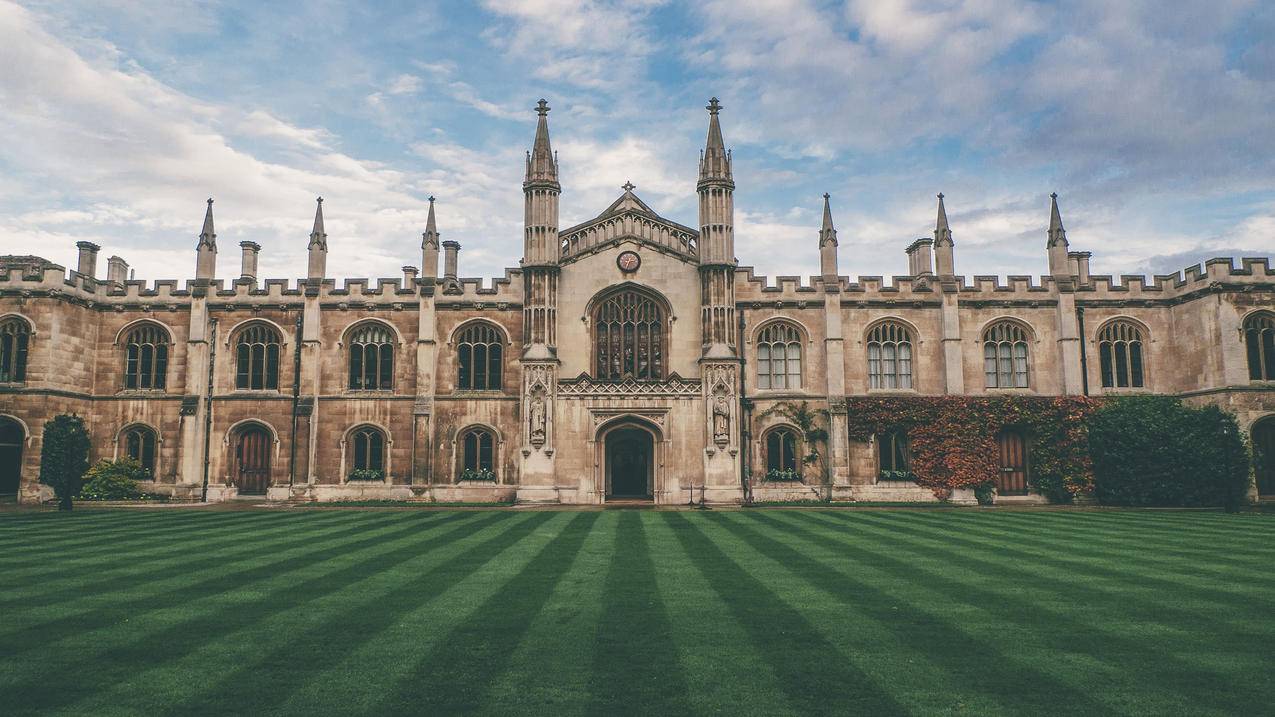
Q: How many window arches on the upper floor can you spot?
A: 11